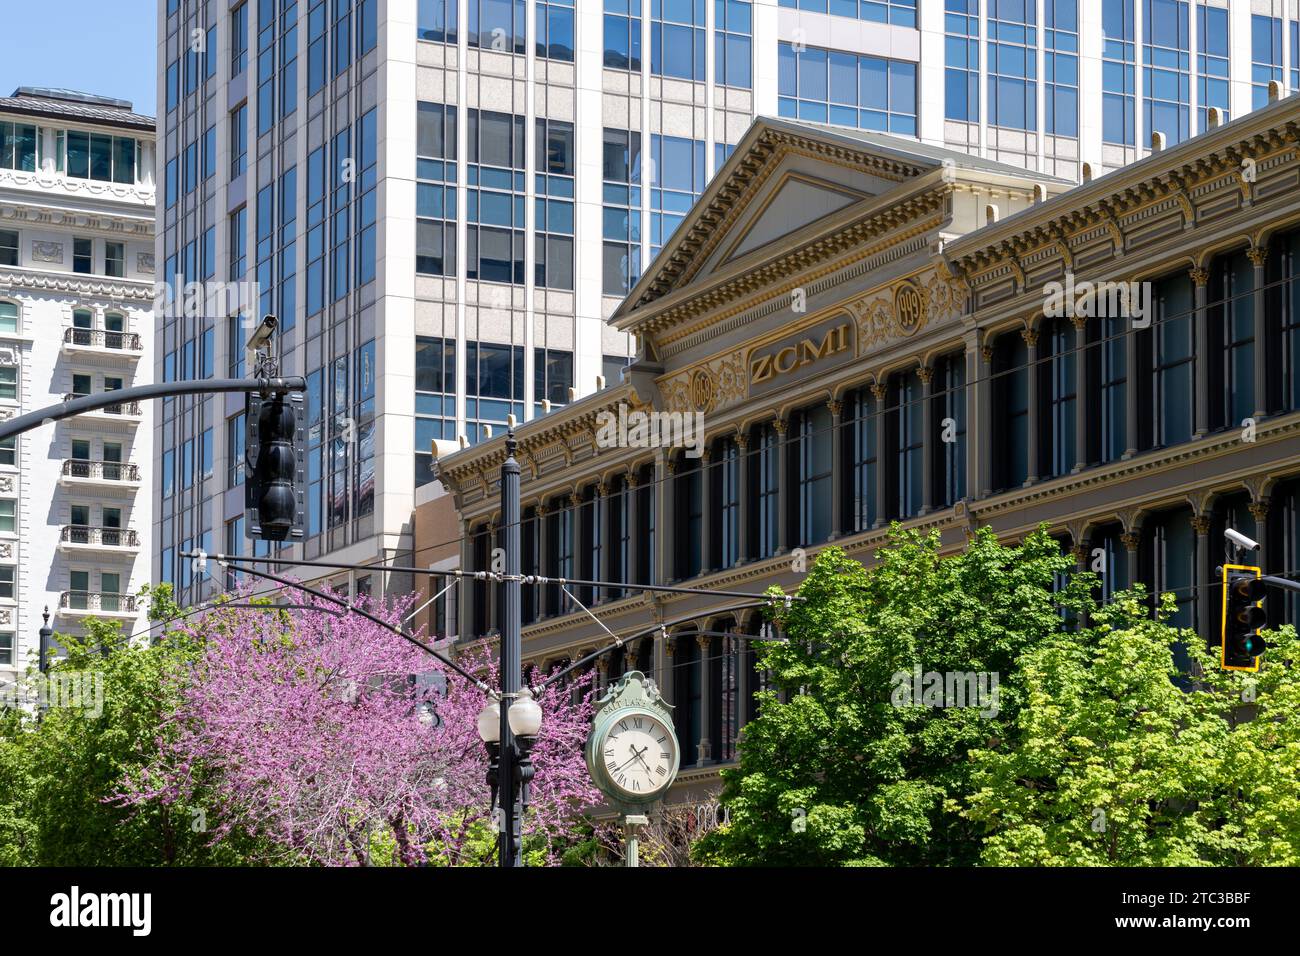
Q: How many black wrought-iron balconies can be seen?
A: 5